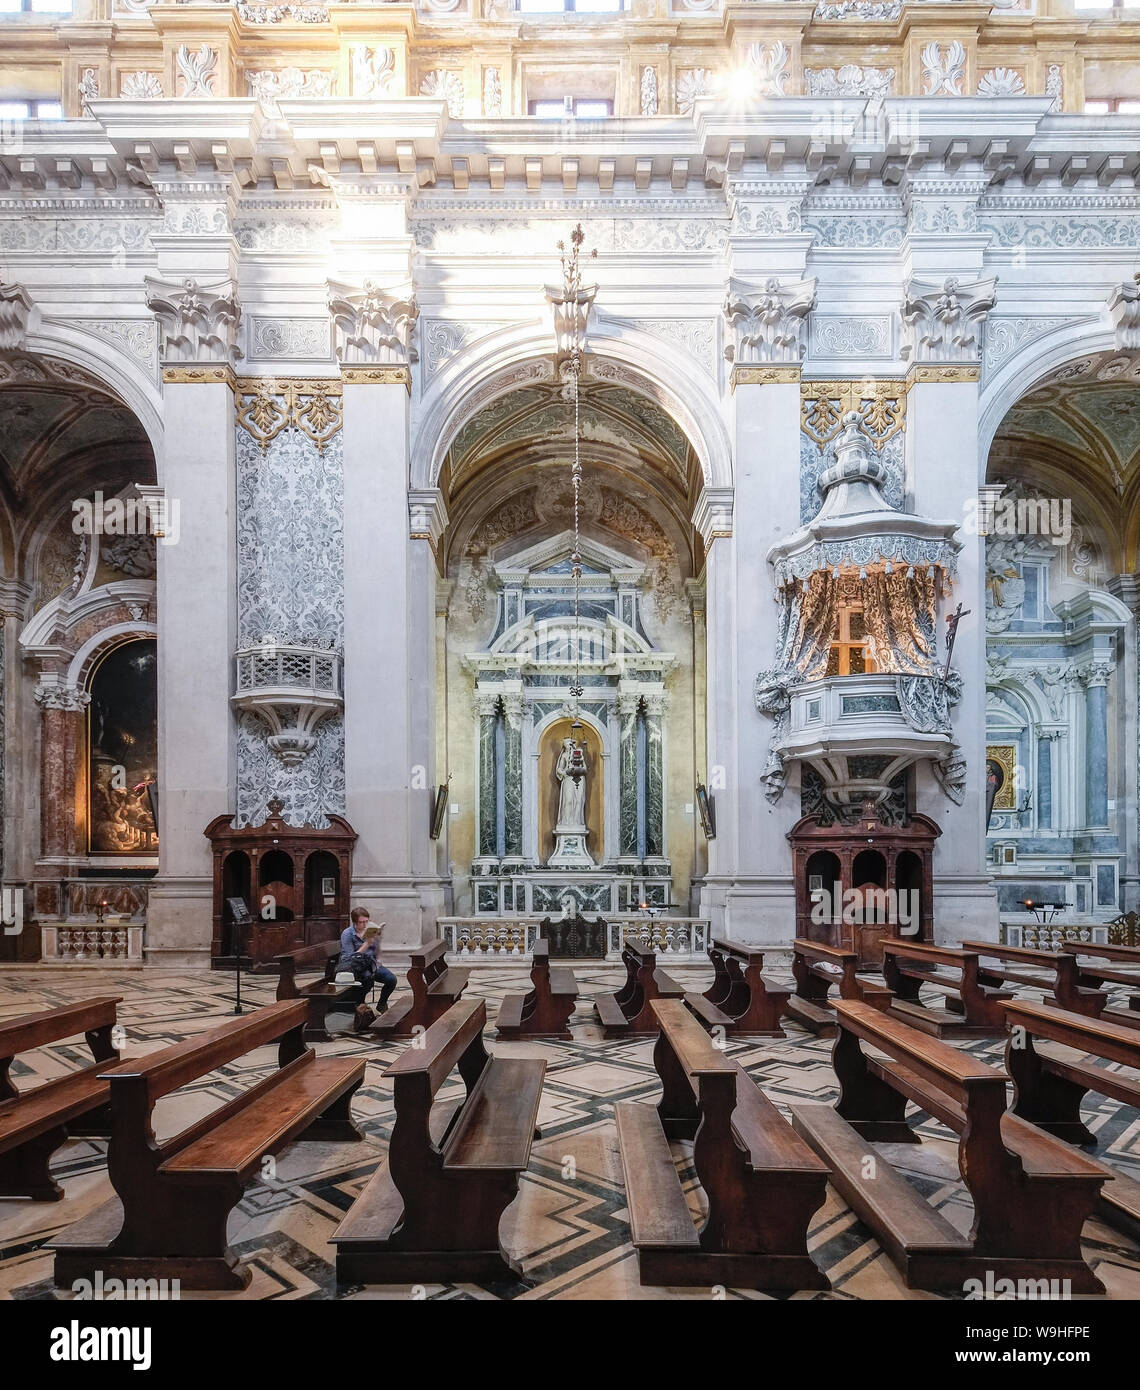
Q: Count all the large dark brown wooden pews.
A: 15